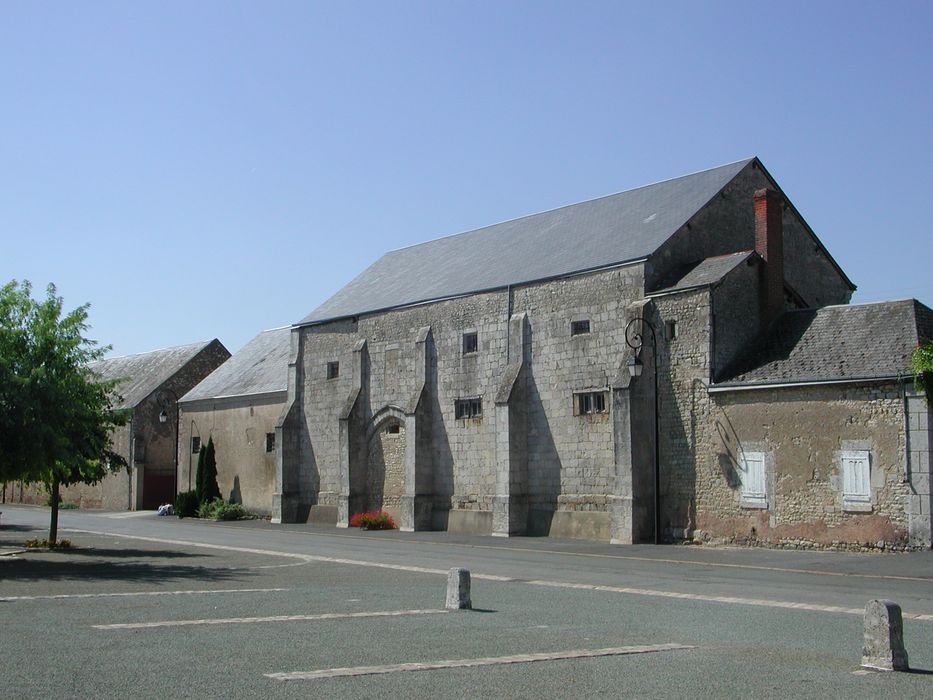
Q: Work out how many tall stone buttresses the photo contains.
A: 5